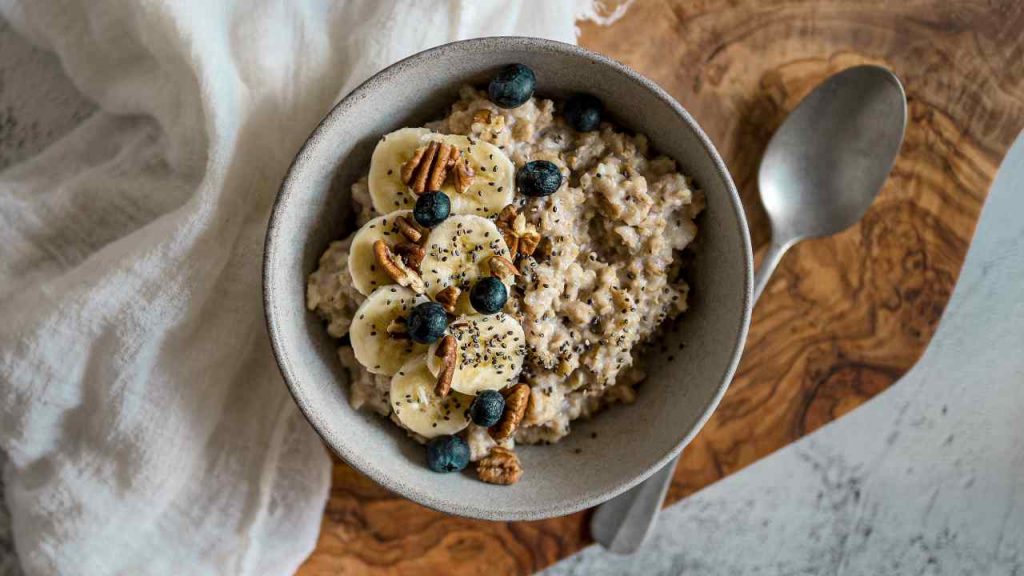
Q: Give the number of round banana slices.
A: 7